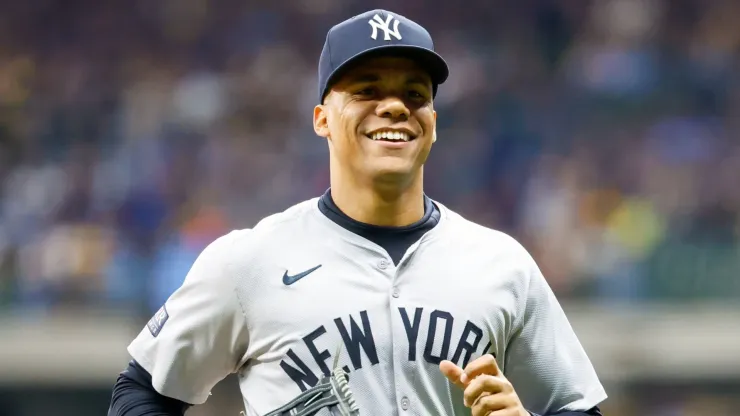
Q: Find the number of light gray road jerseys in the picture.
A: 1